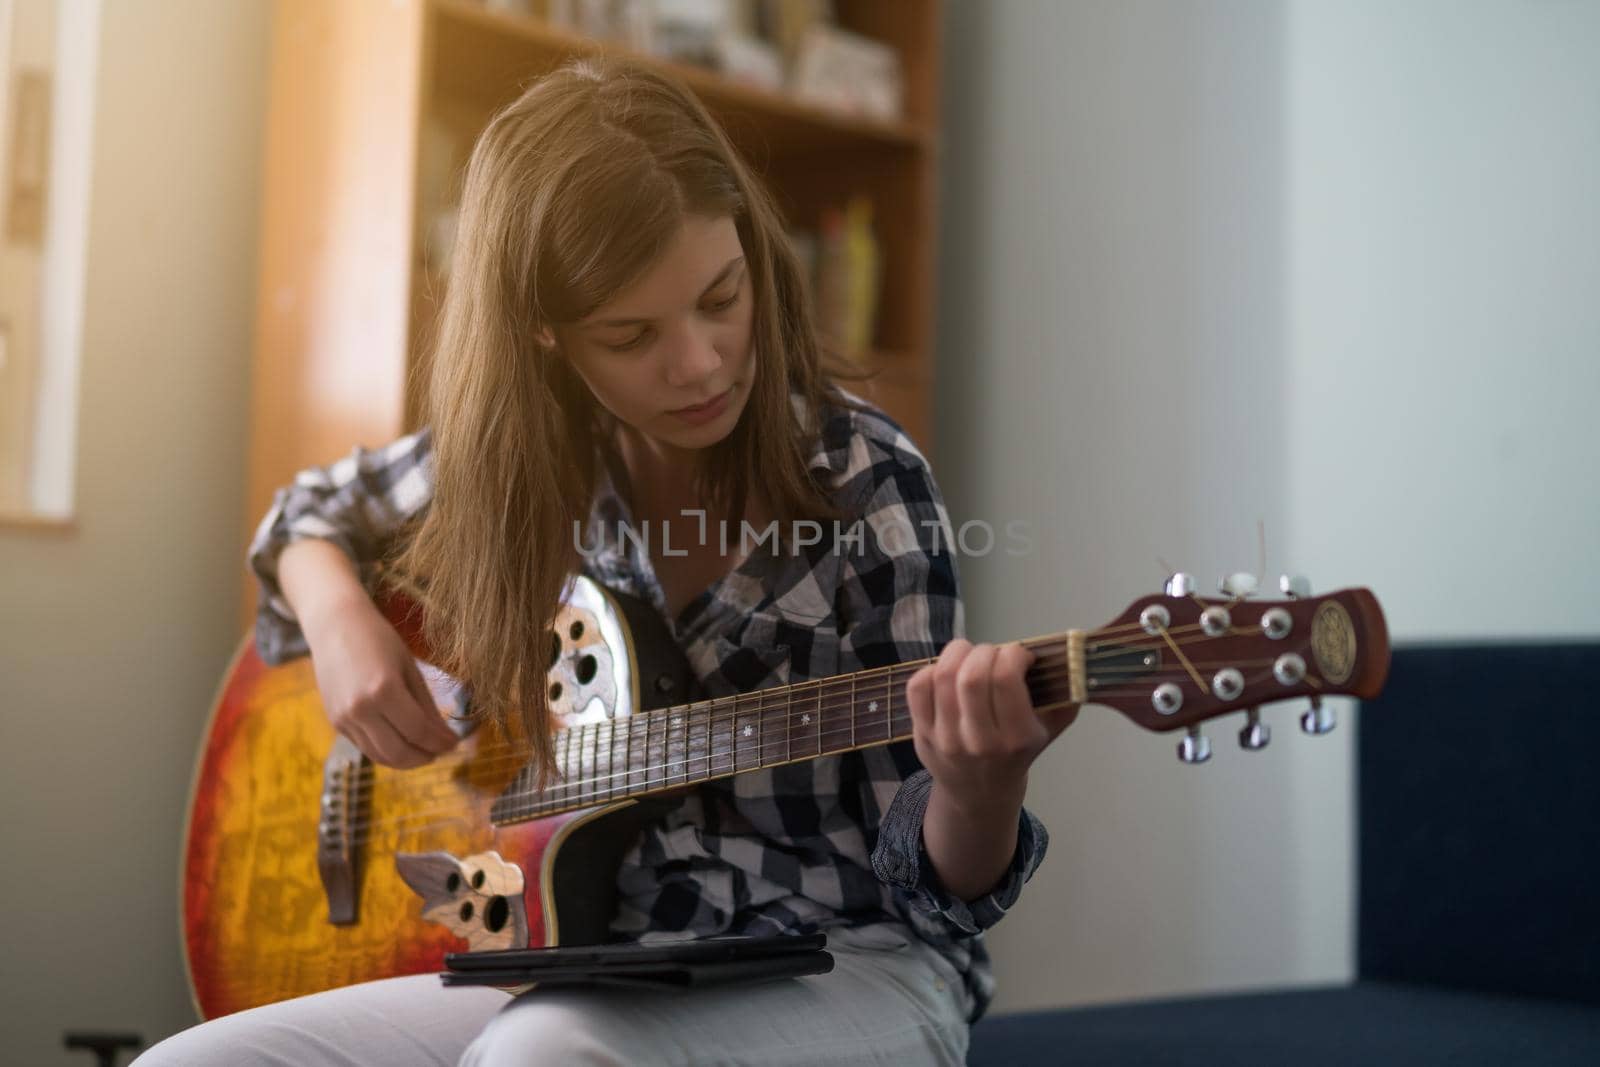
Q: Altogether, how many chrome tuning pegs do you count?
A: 6